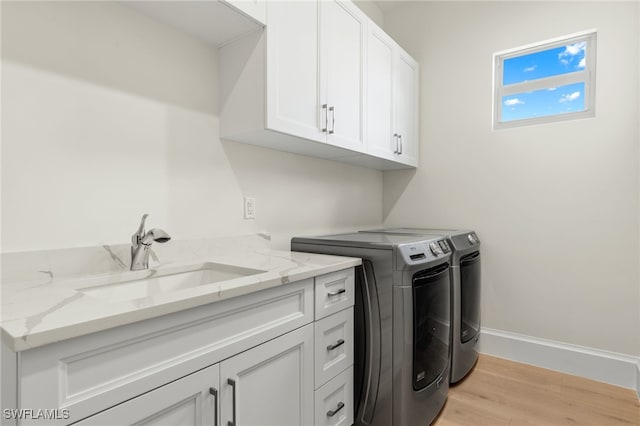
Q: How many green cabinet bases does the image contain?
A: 0